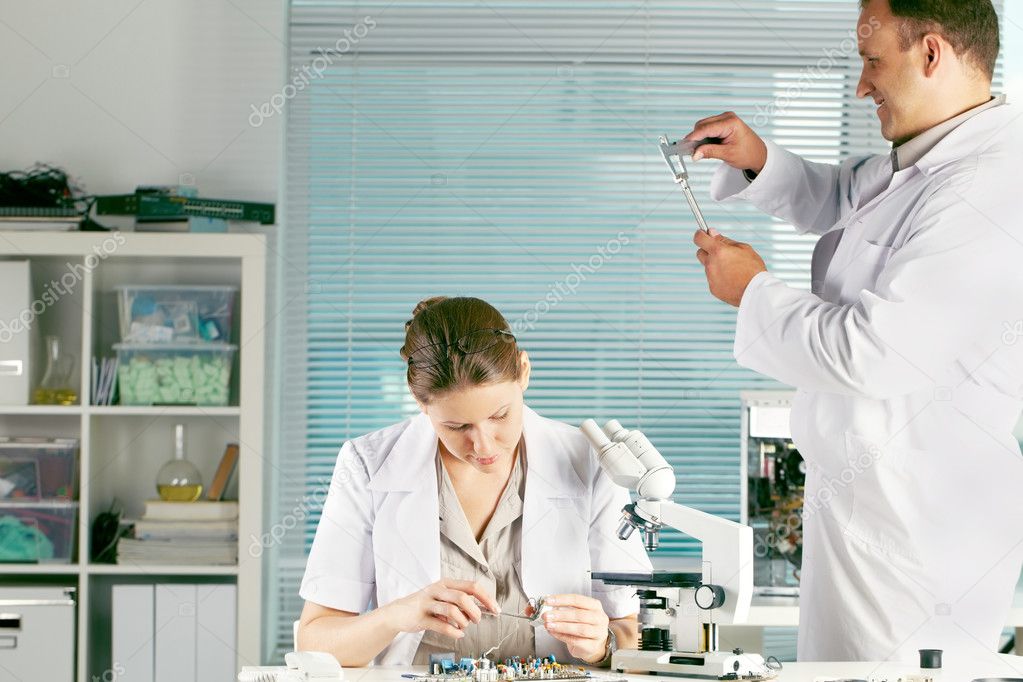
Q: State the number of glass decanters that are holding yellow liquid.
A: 2